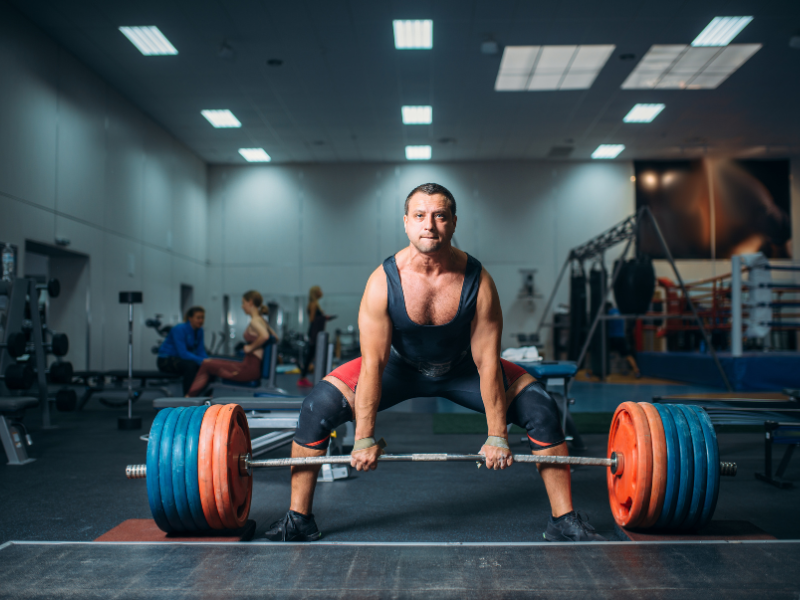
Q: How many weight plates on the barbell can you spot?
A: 12